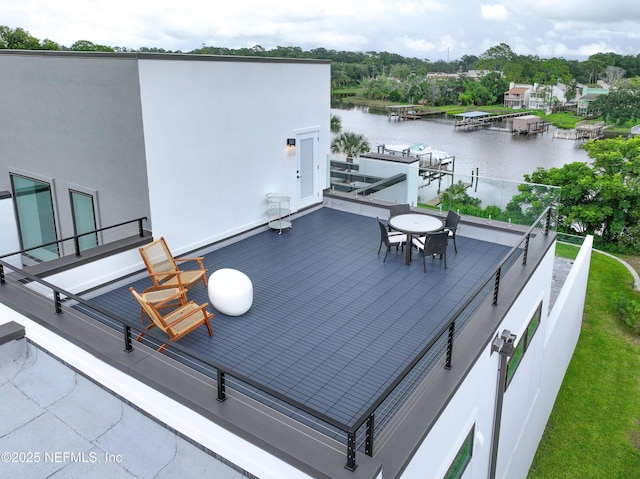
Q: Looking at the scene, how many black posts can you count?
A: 12